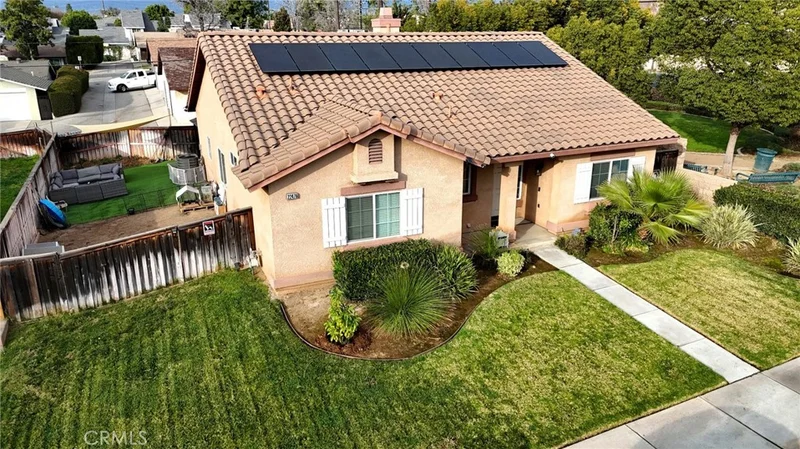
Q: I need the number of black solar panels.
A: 10